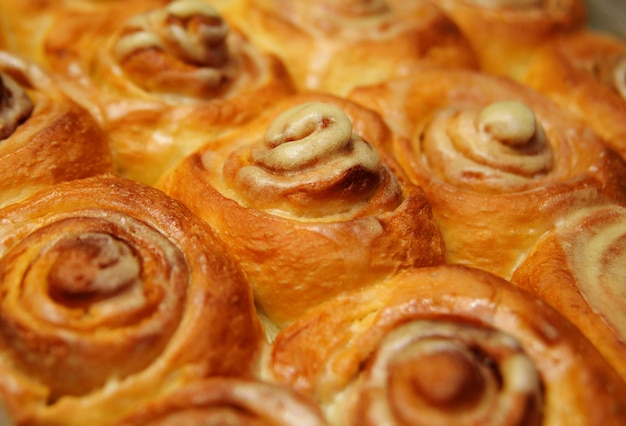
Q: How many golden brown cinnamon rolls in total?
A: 11